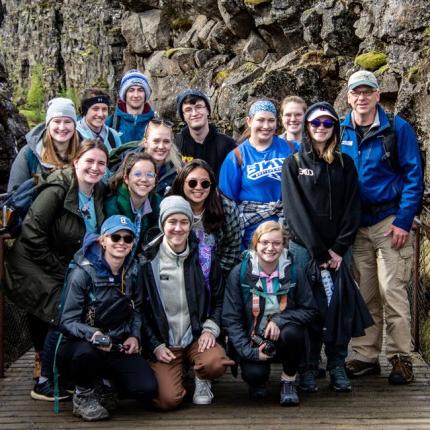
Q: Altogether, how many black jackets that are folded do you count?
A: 1